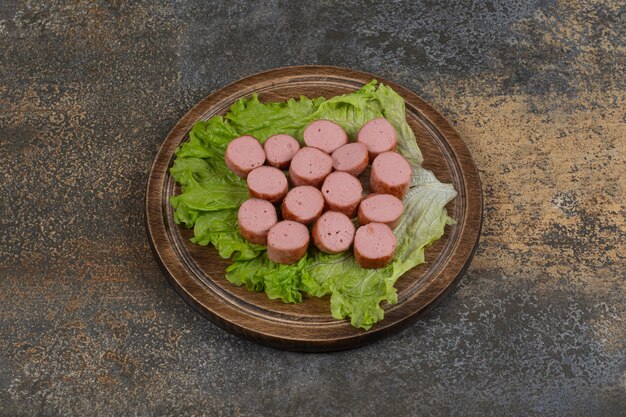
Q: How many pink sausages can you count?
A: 15